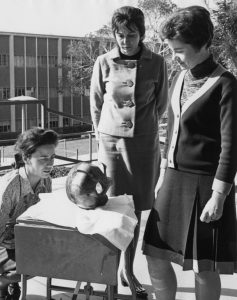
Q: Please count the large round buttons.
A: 4